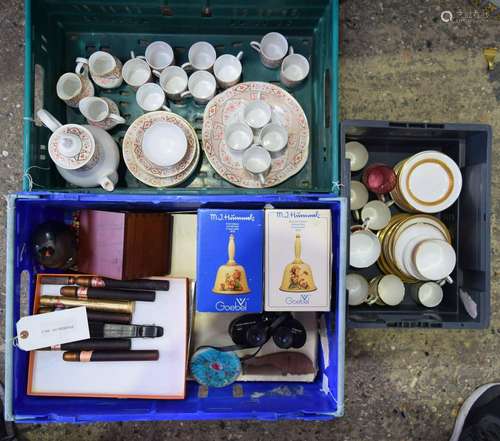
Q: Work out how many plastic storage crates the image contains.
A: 3